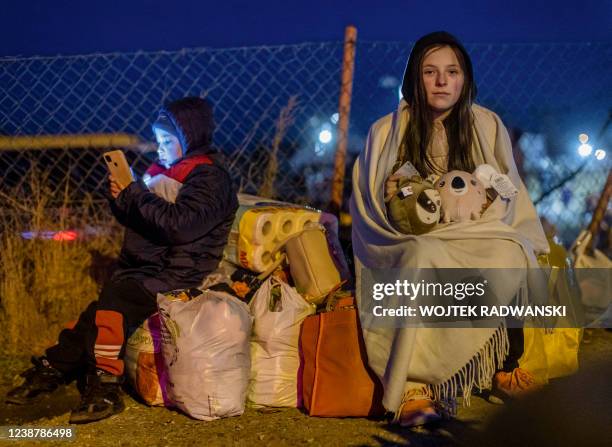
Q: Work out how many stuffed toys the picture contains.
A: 2